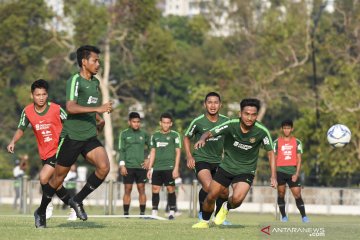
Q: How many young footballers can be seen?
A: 7